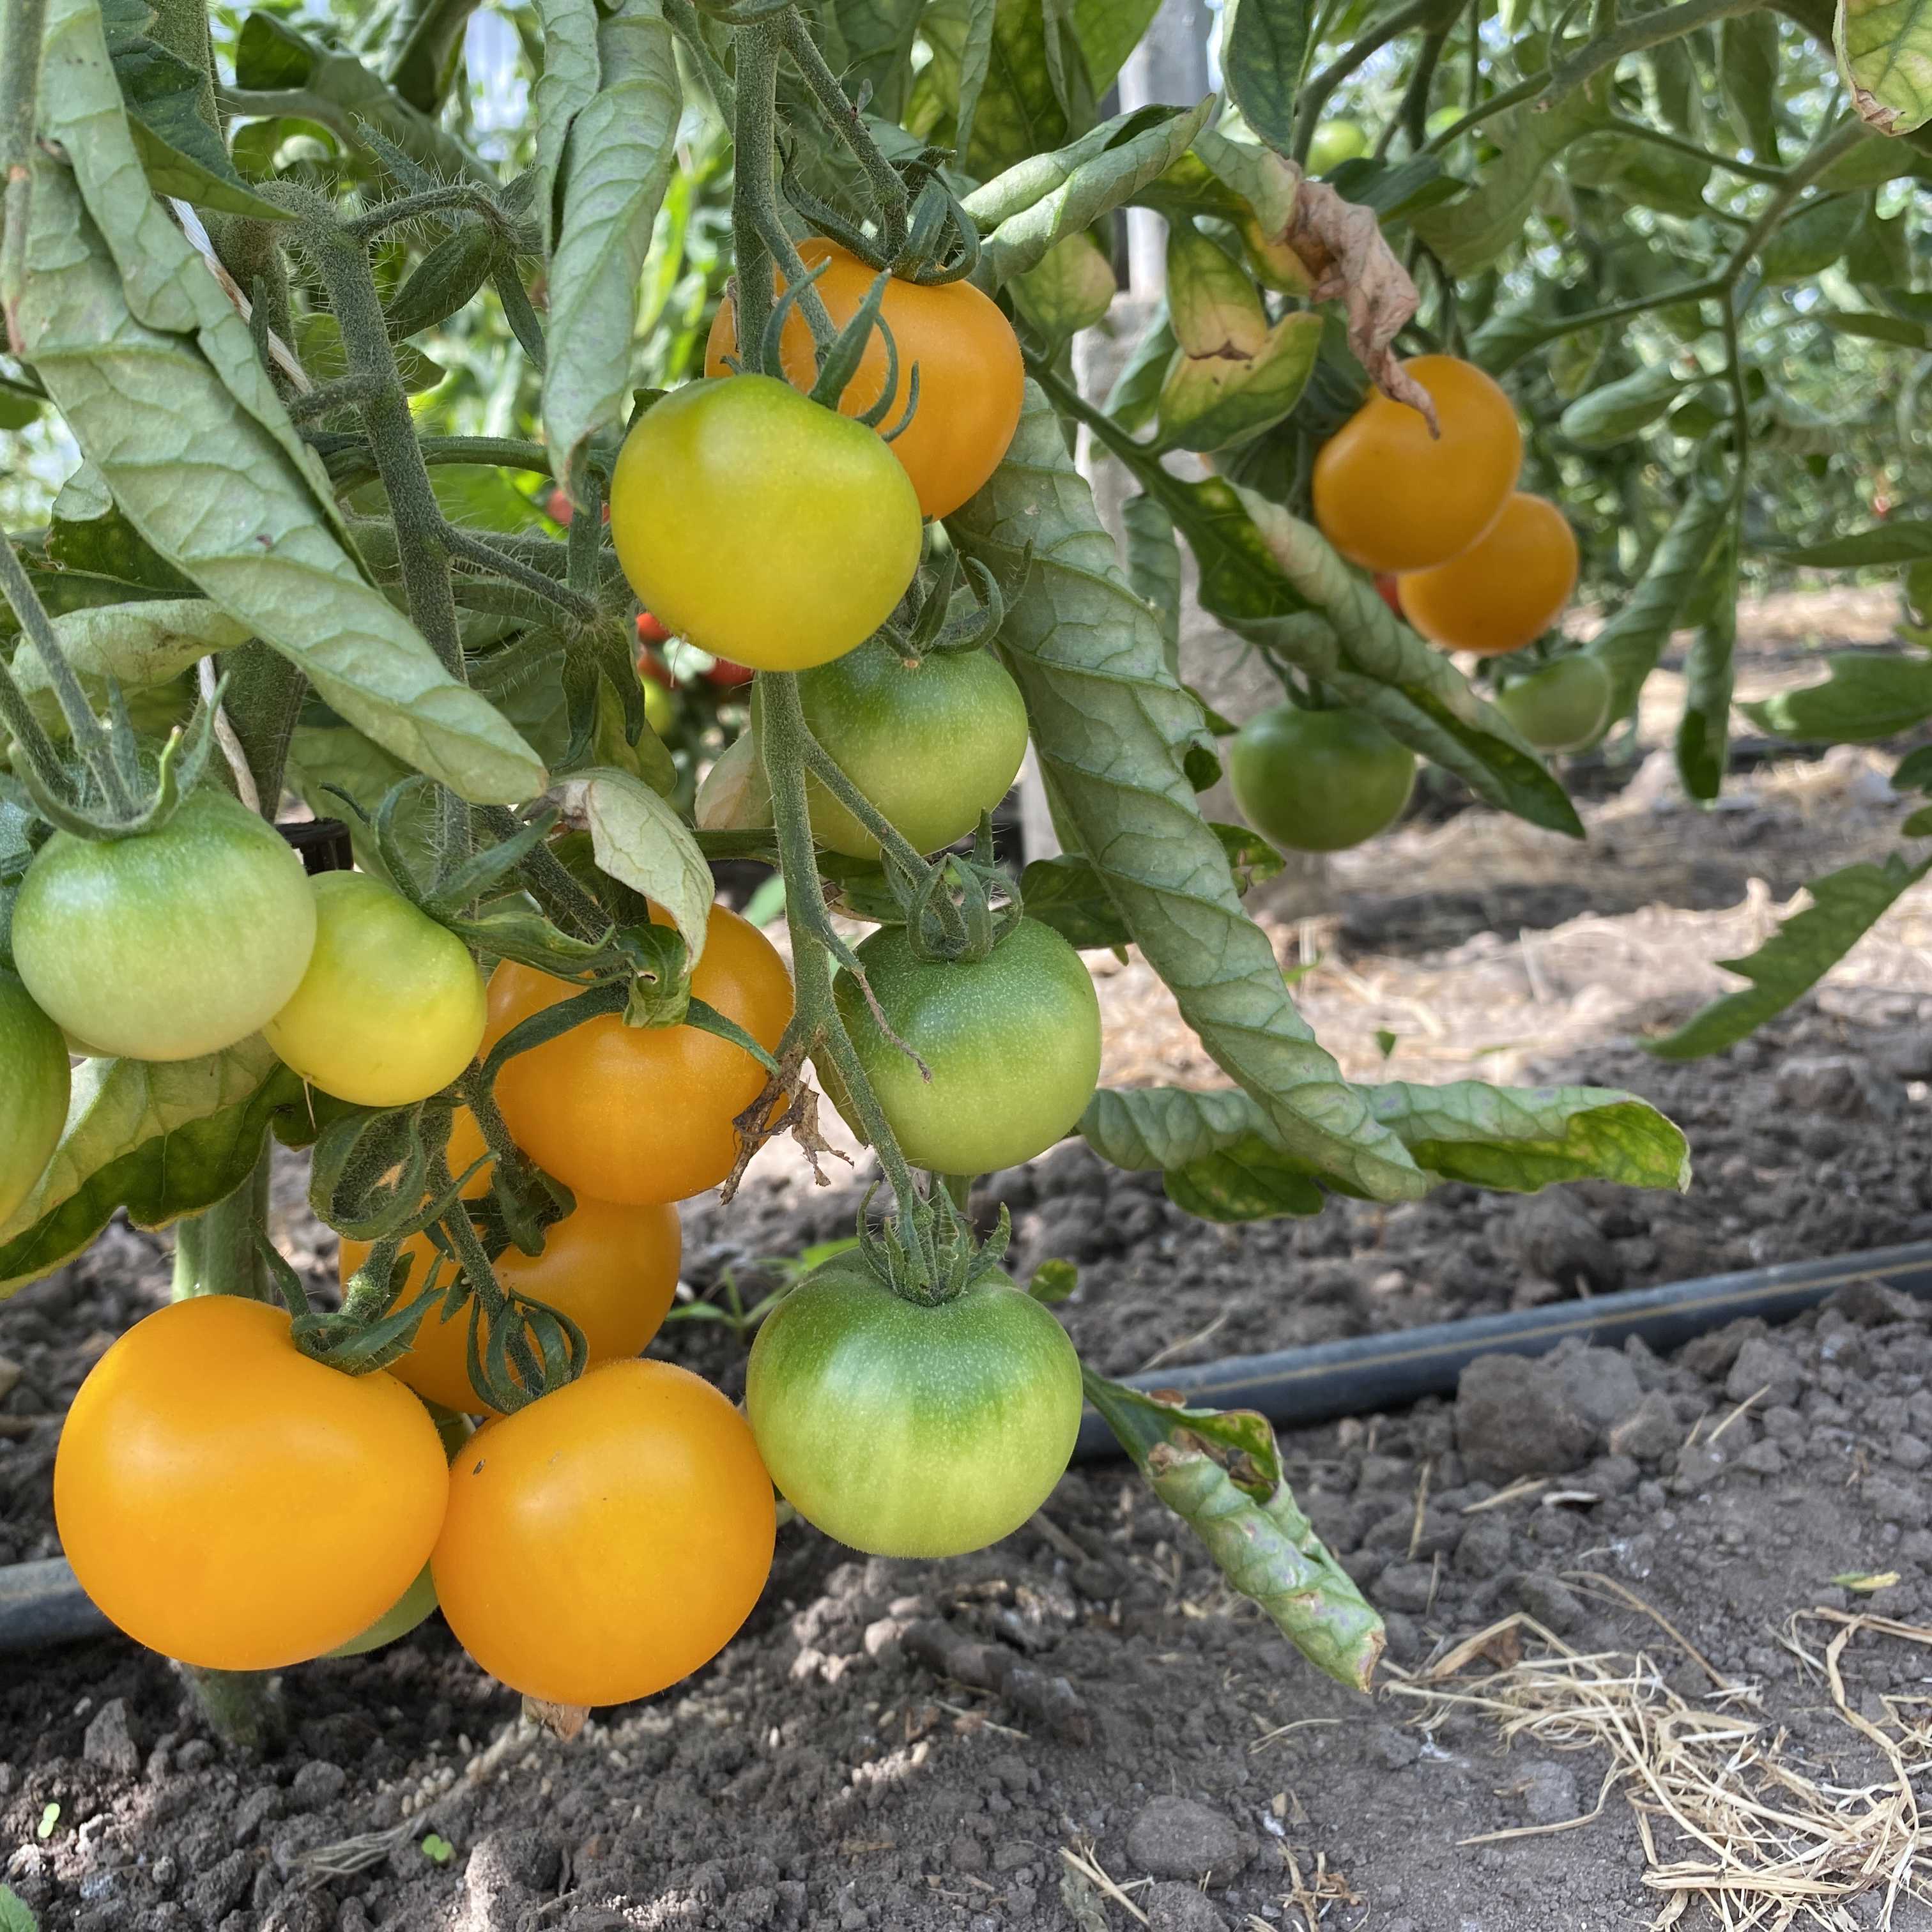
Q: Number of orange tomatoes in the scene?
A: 7